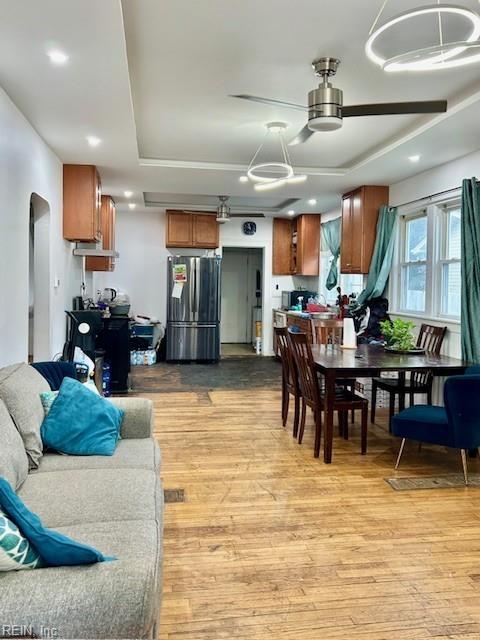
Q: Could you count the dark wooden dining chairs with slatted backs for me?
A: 4